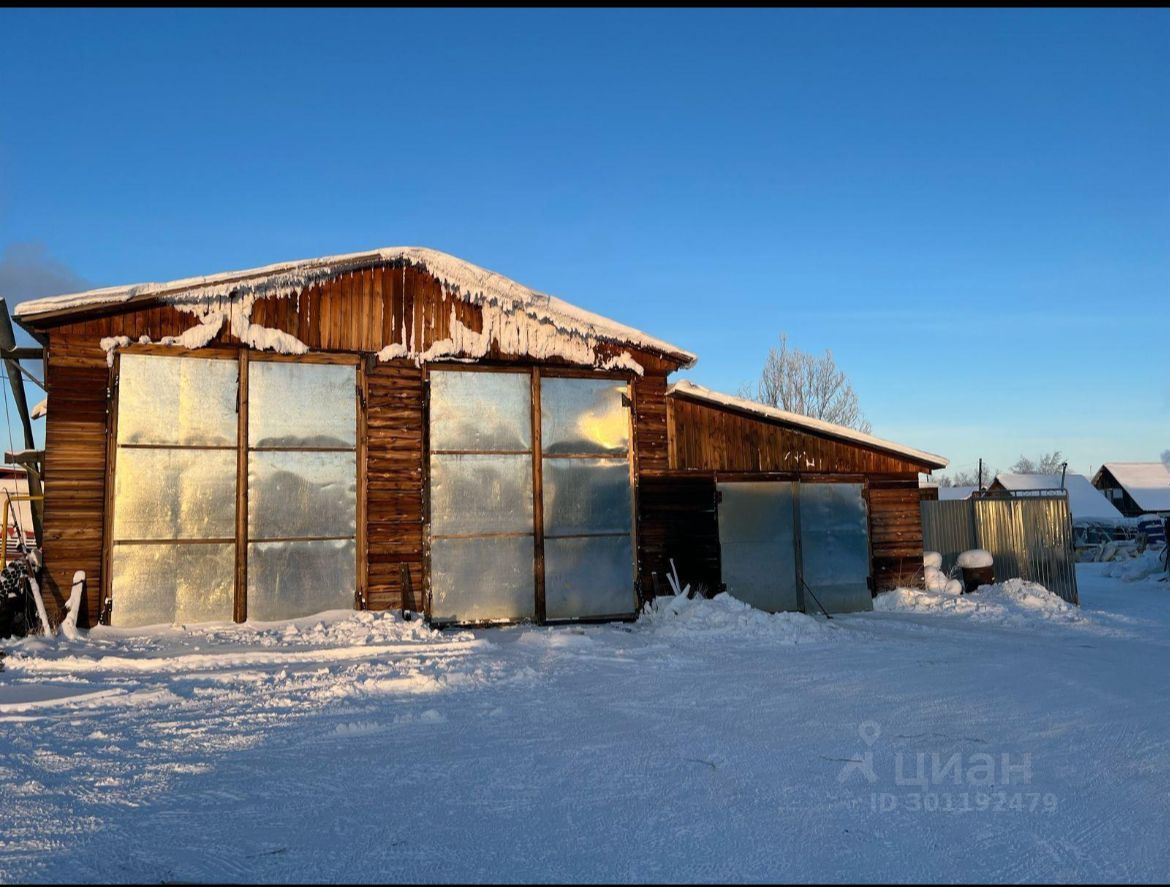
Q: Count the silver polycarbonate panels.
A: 14